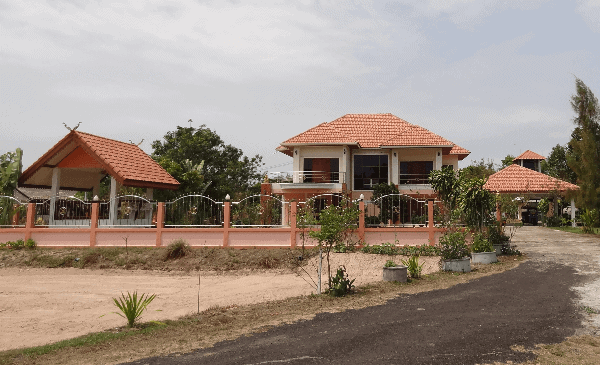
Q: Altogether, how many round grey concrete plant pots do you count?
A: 4